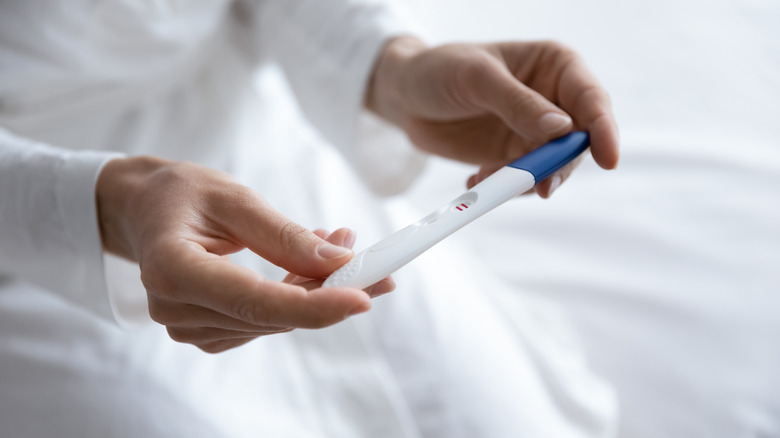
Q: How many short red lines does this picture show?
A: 2